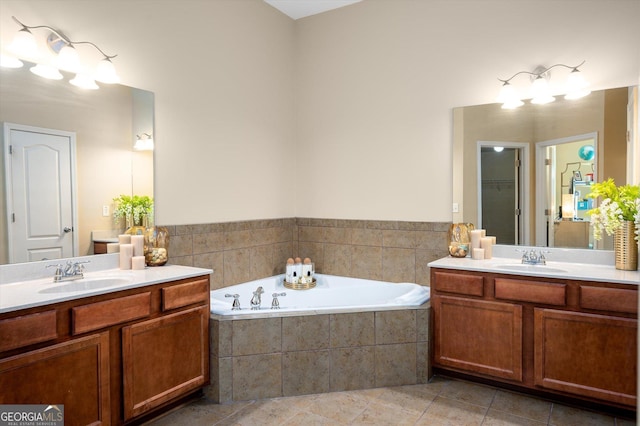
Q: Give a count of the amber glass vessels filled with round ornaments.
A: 2